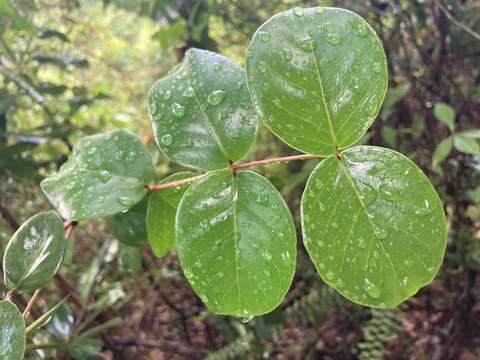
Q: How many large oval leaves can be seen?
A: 5